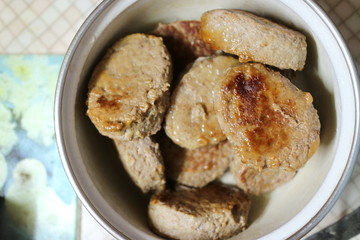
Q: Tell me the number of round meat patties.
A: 9